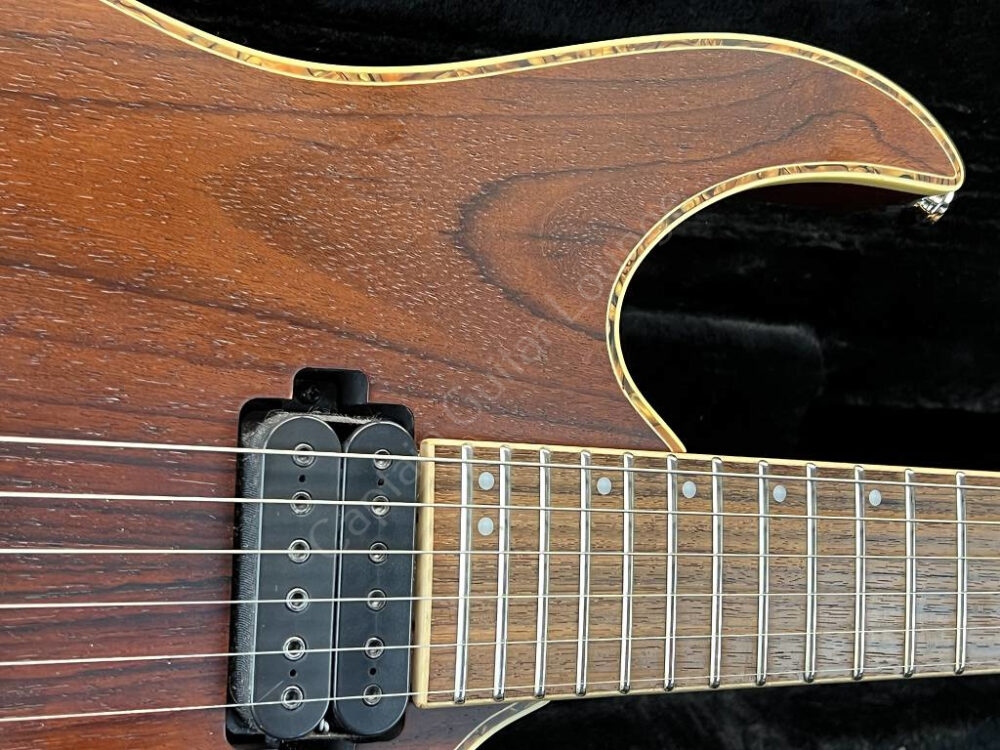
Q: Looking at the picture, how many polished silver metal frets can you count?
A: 12